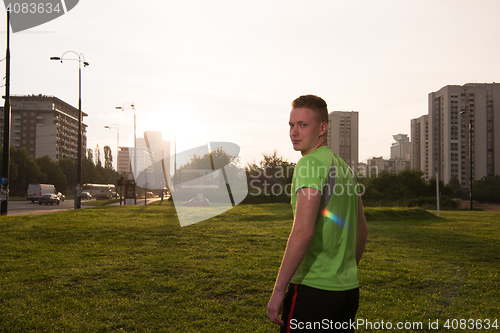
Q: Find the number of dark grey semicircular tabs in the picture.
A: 1